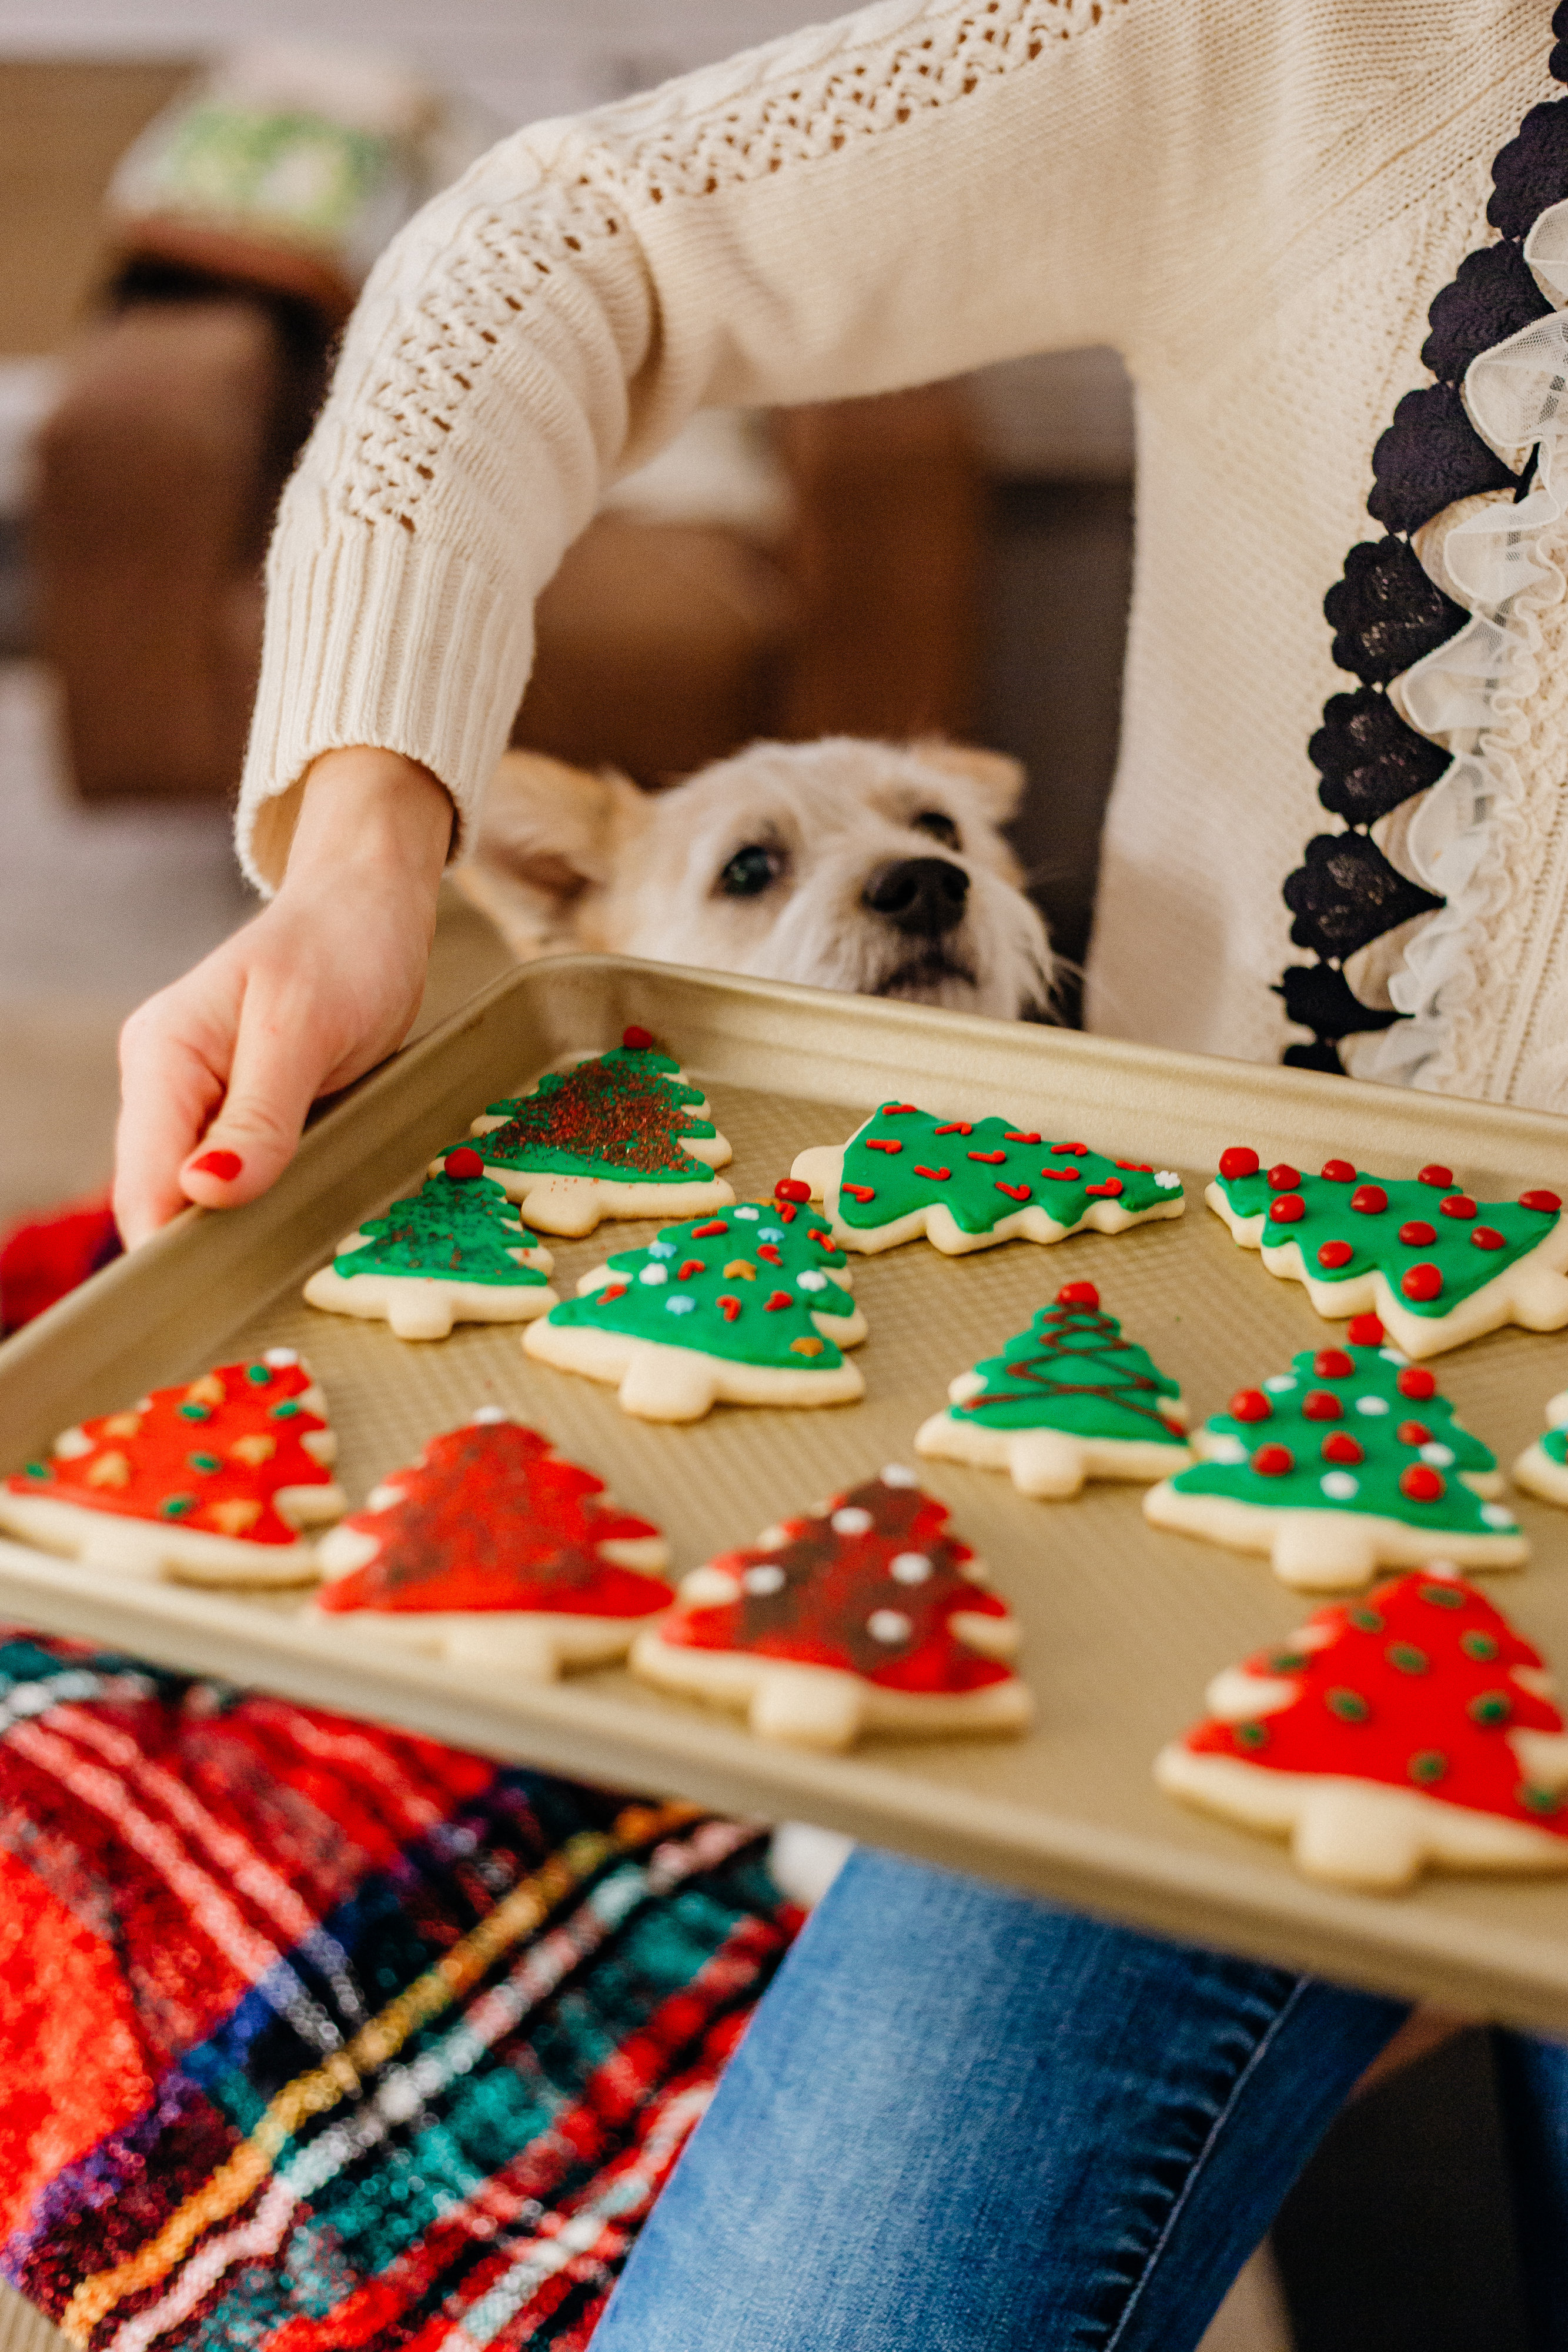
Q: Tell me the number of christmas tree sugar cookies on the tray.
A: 12